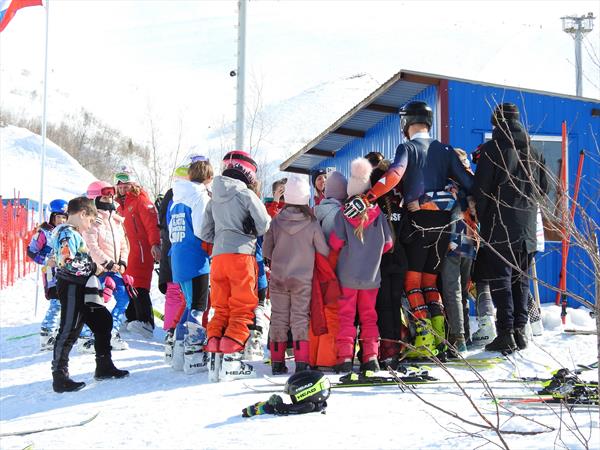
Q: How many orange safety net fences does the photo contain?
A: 1